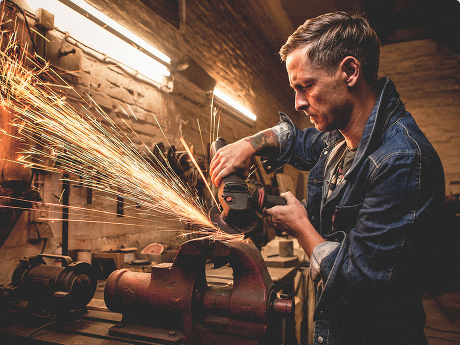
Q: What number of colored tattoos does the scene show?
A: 1